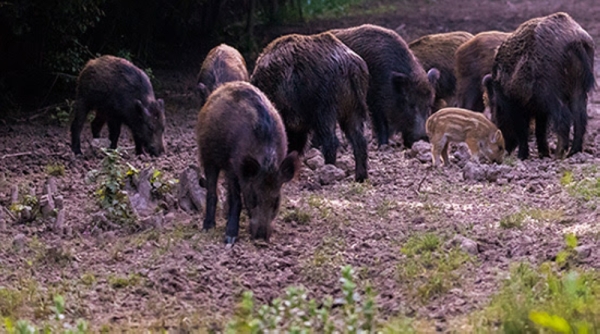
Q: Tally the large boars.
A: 8